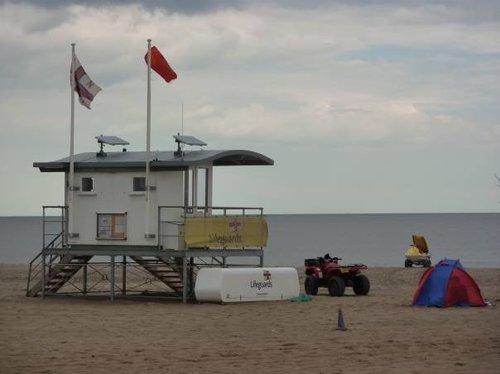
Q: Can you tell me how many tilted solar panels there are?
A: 2